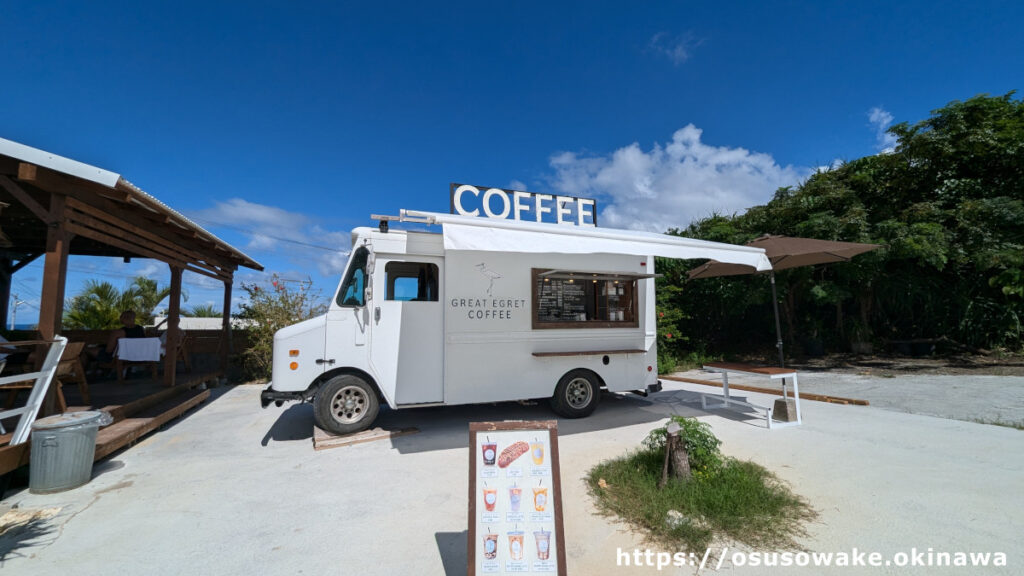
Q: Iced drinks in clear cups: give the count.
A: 8